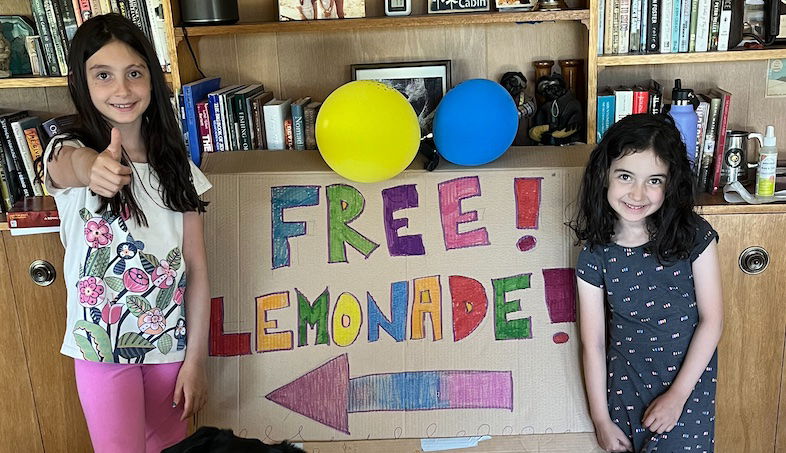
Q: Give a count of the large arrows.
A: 1